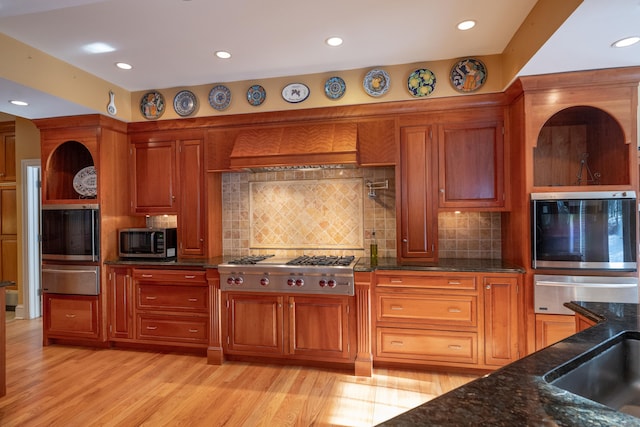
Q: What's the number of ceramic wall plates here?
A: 9